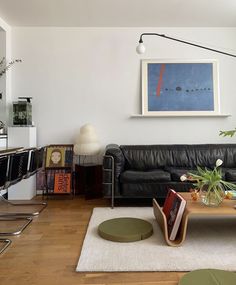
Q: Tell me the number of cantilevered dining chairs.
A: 3